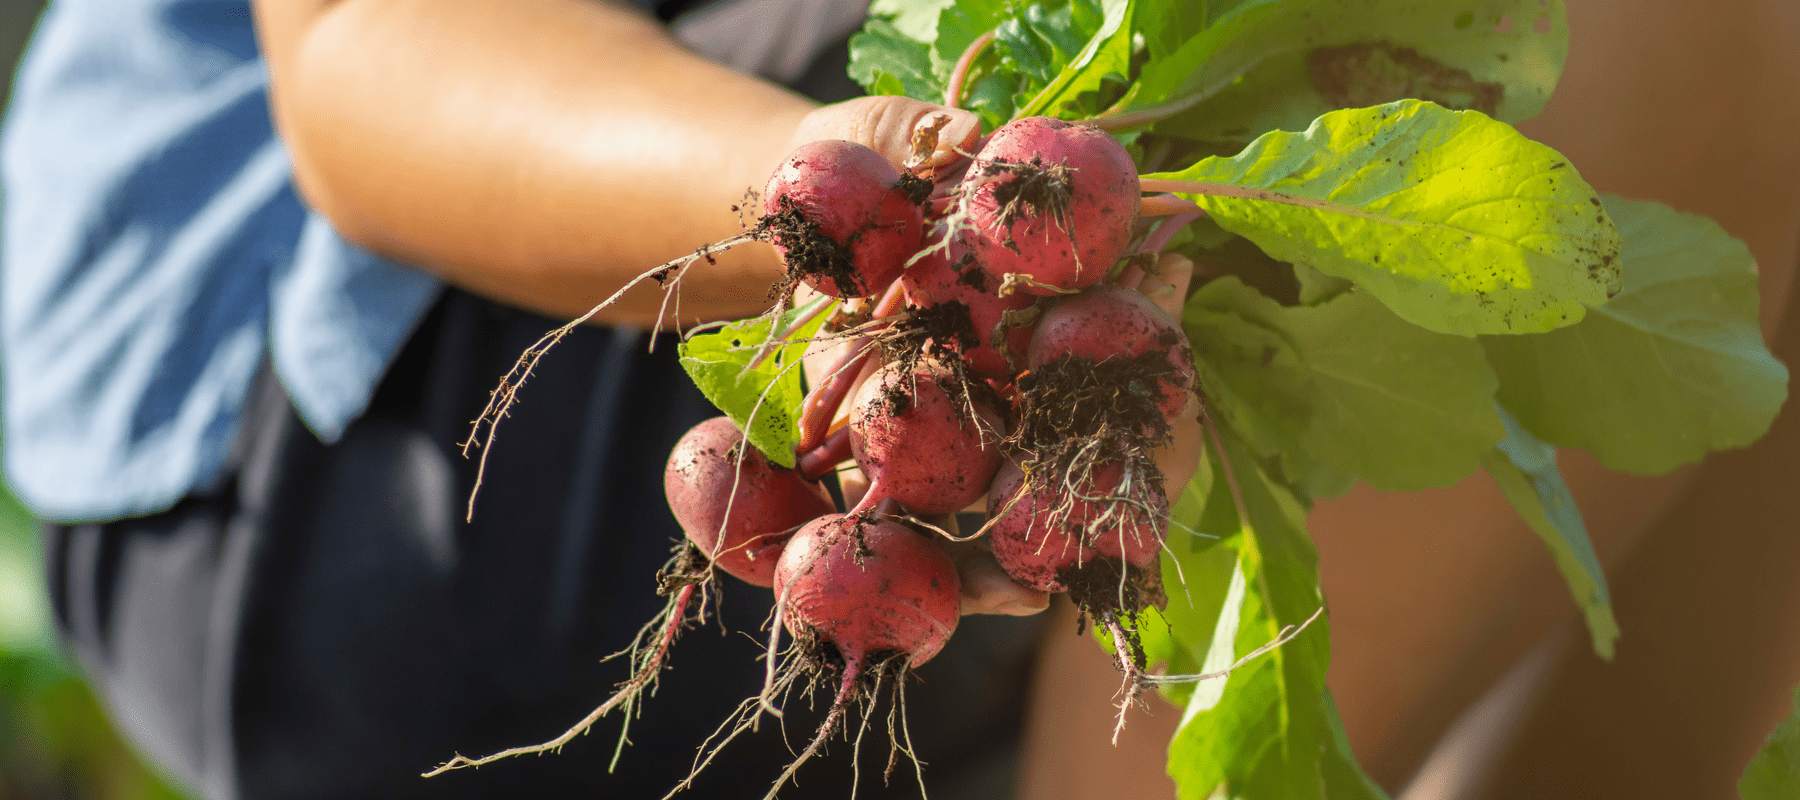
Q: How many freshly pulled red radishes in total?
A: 8